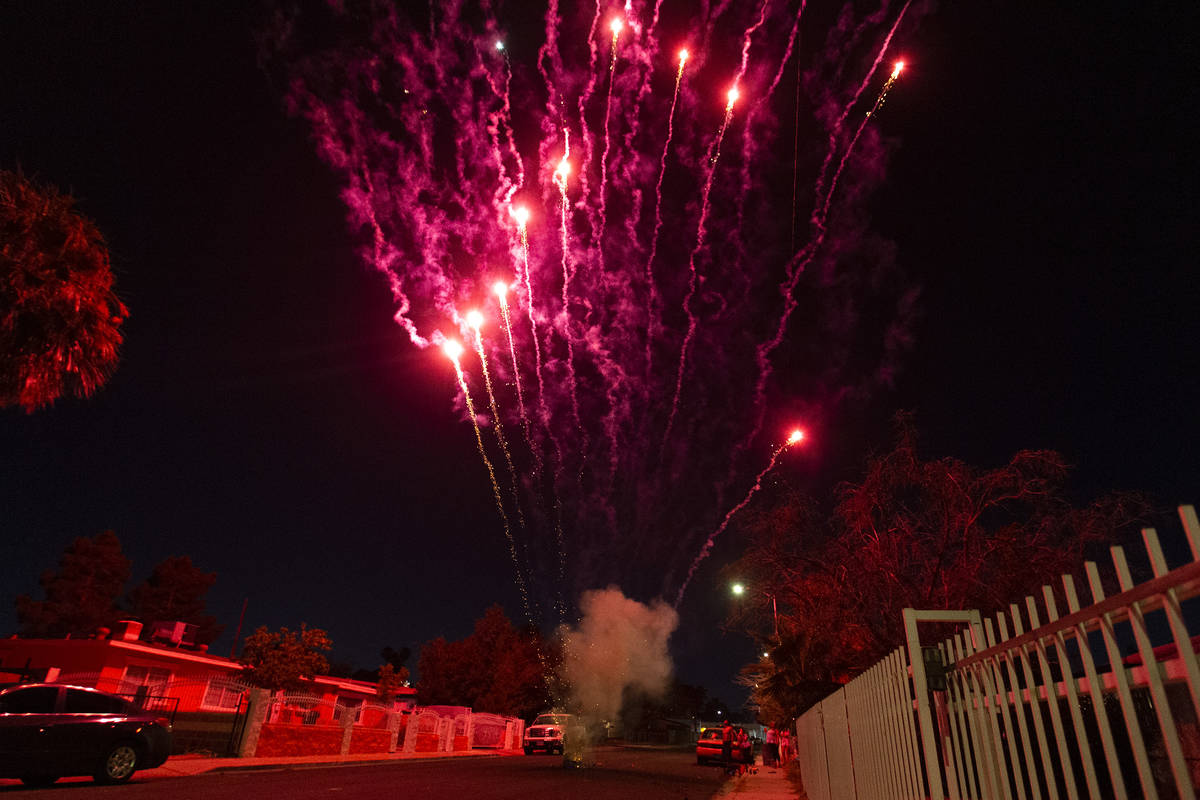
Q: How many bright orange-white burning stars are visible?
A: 10